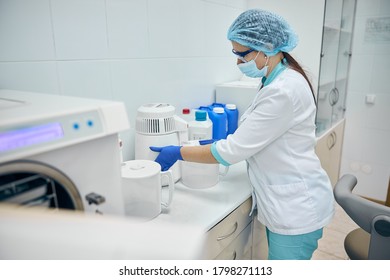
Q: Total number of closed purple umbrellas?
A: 0